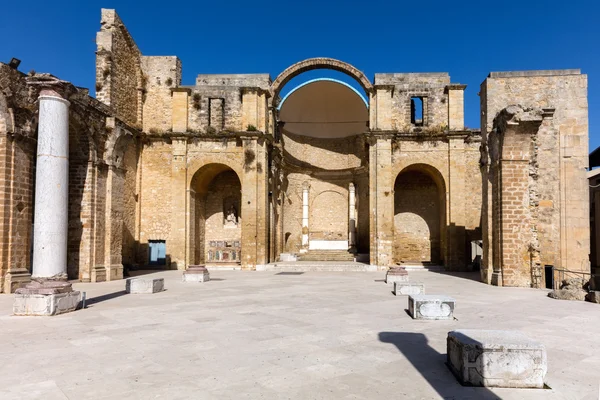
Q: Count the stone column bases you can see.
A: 7